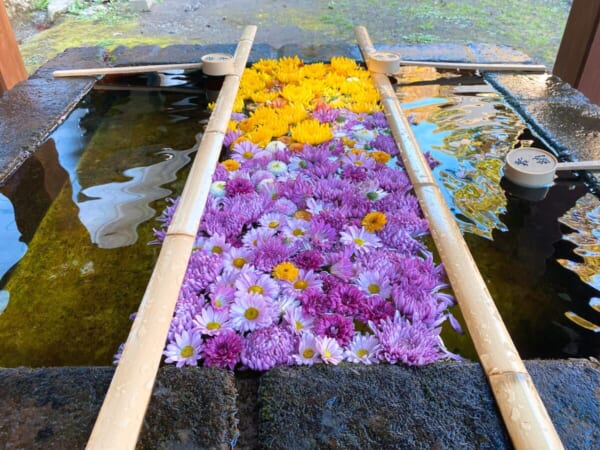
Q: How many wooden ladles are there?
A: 3